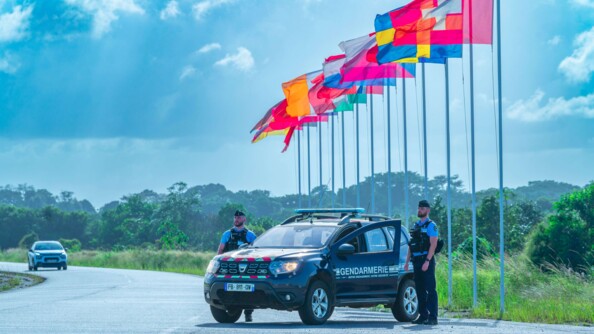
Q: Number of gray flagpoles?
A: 13